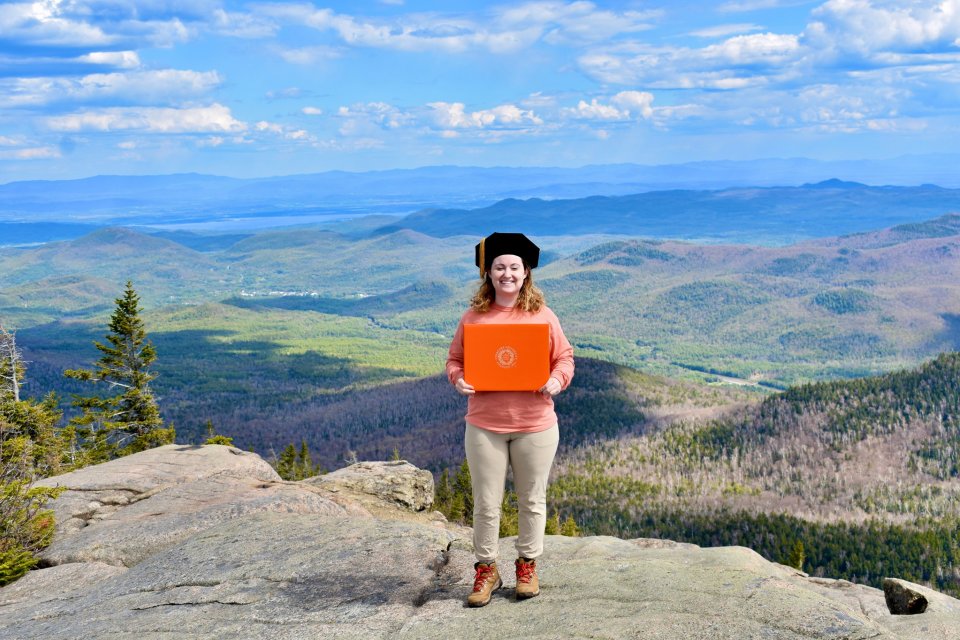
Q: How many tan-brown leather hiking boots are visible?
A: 2